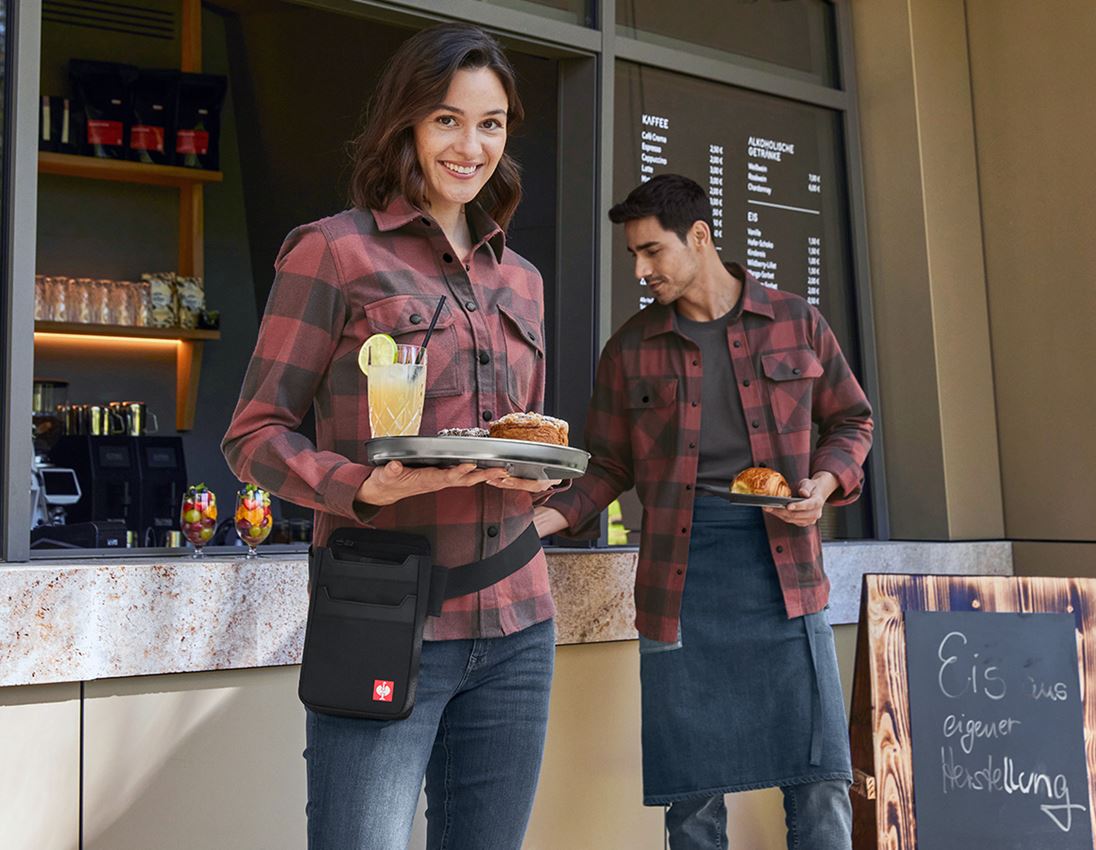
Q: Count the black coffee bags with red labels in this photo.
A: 3